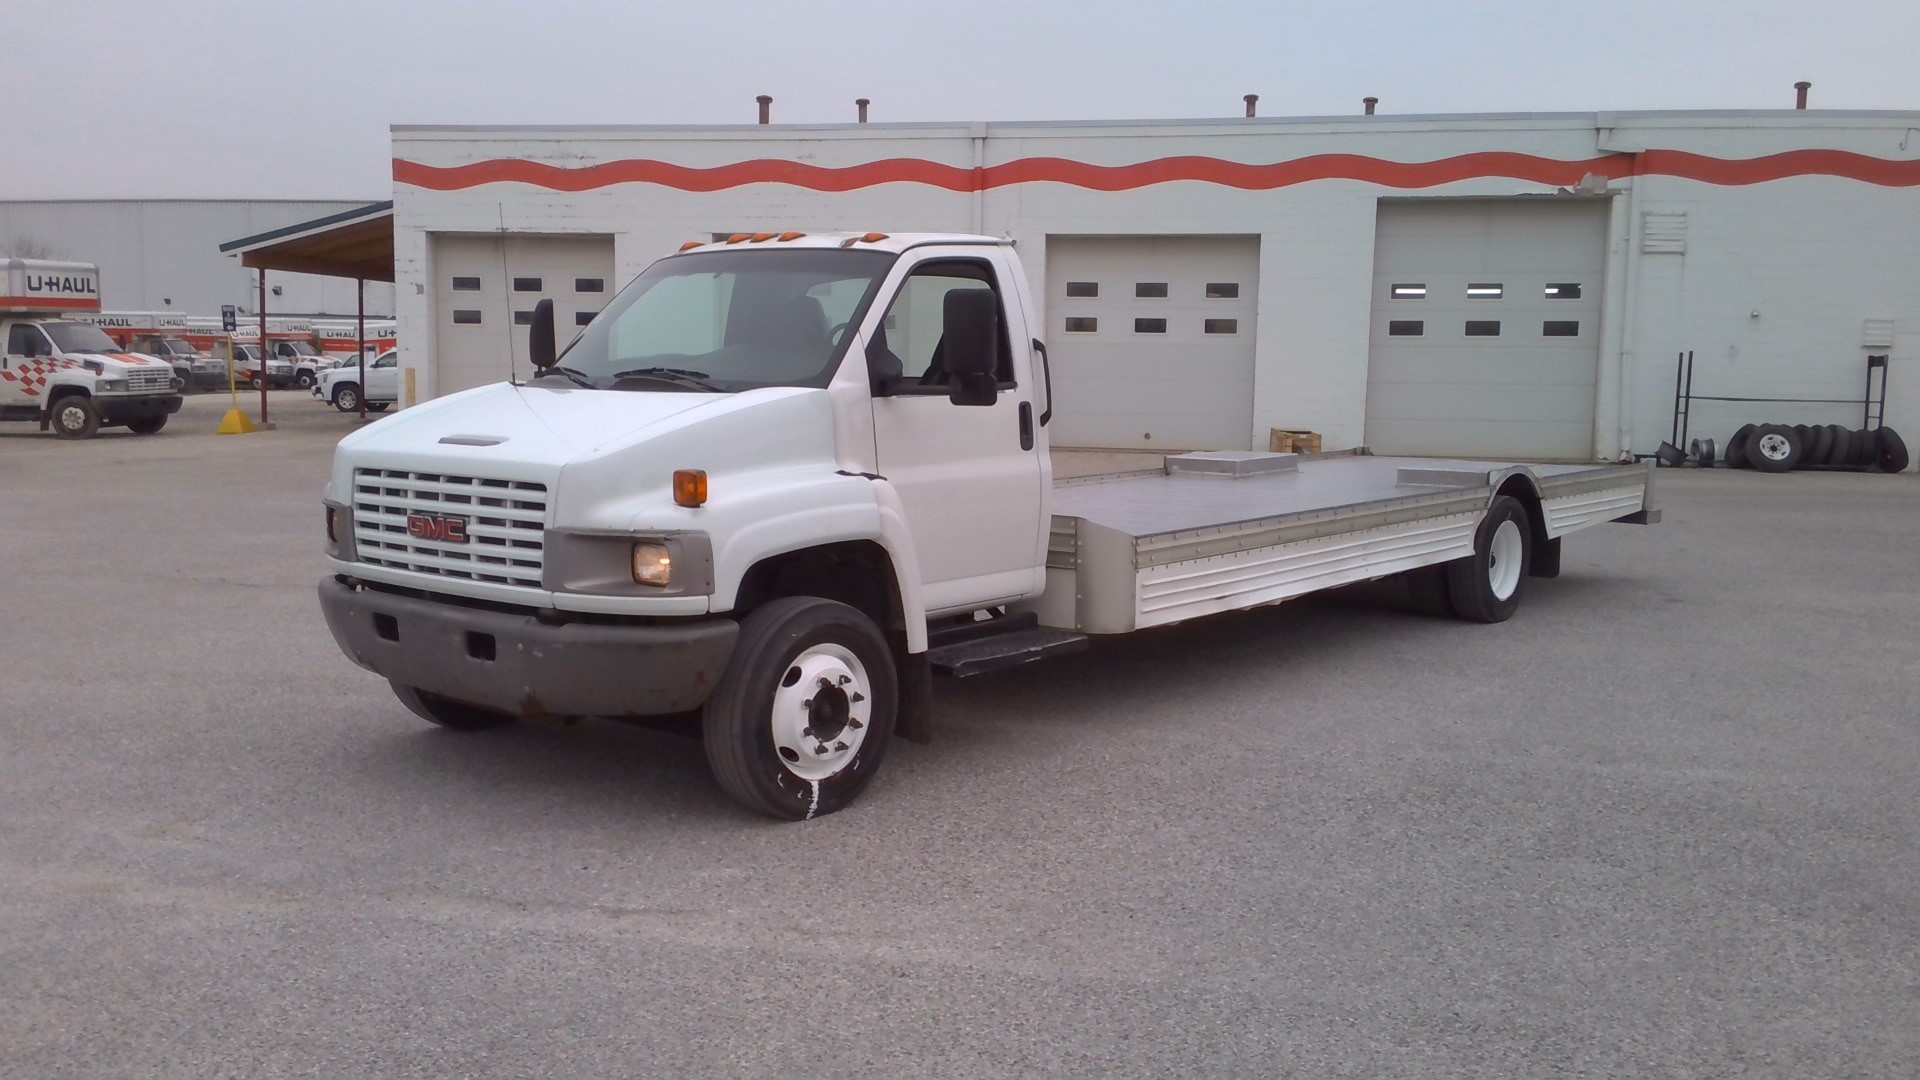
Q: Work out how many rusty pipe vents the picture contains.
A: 5